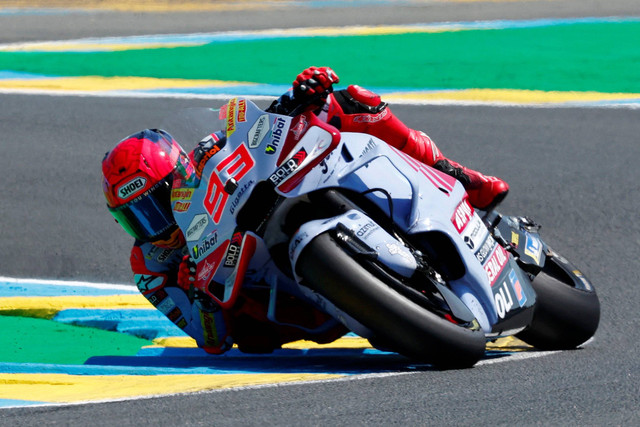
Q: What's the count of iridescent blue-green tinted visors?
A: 1